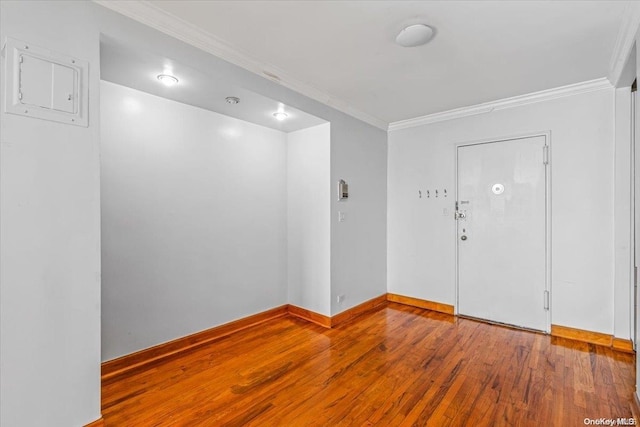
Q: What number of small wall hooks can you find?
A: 4